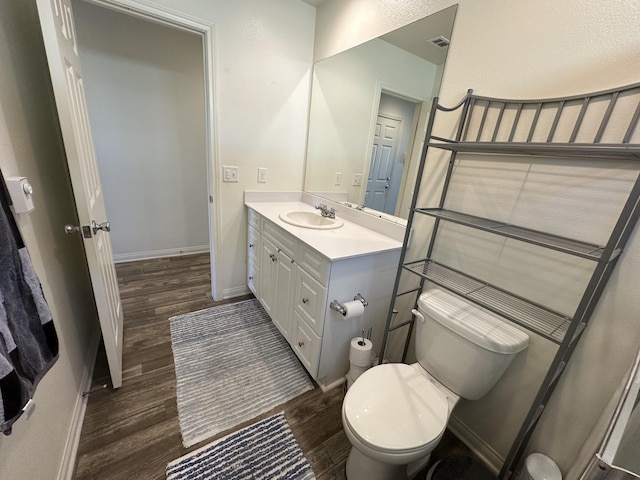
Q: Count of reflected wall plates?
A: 2